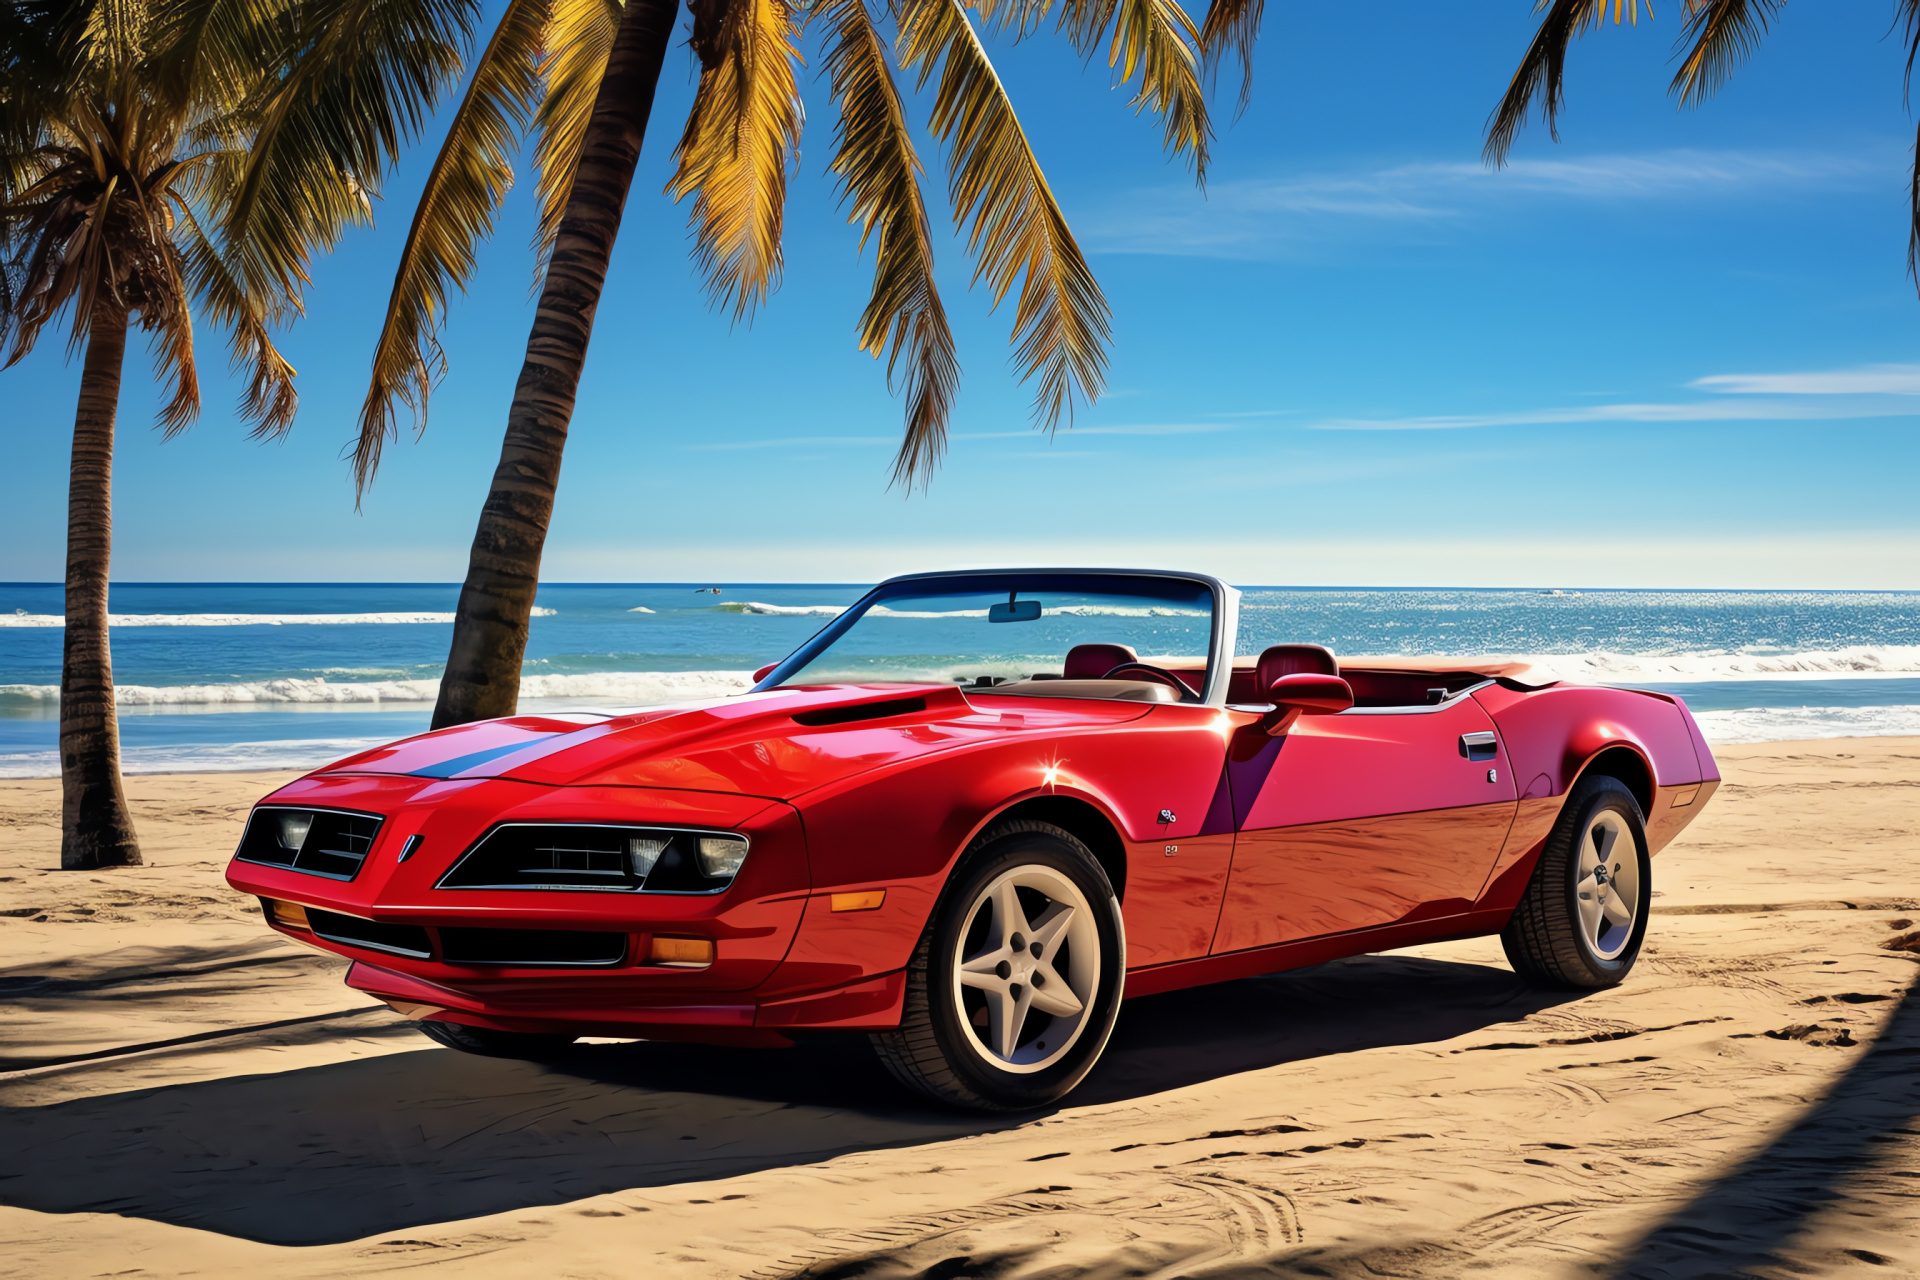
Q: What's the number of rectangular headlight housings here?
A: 2